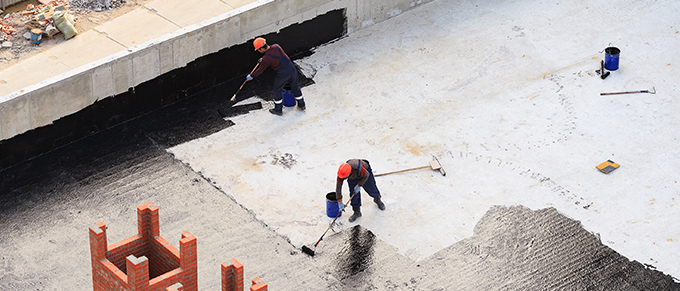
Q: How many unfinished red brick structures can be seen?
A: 2